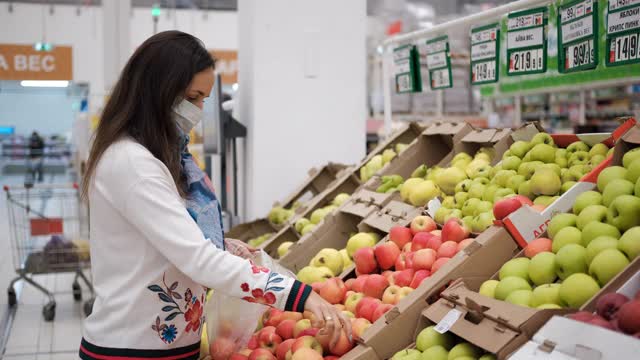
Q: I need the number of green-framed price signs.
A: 6